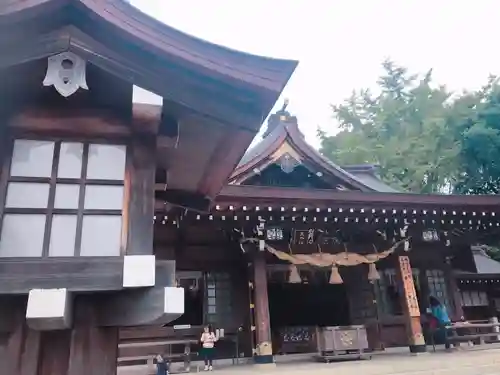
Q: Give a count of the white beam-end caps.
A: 4